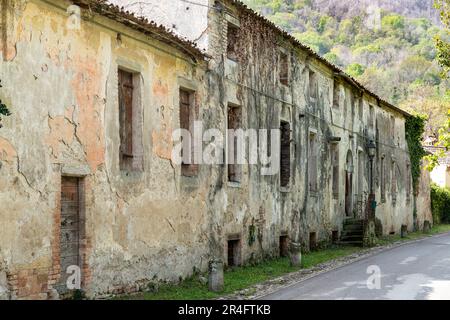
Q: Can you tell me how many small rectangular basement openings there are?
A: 4